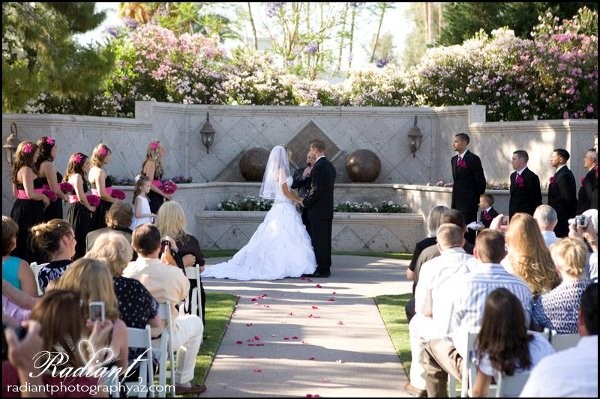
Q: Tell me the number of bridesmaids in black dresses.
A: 5